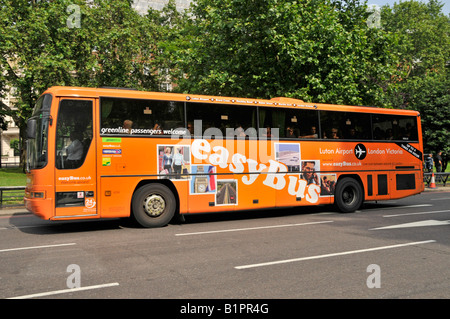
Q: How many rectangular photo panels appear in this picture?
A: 6